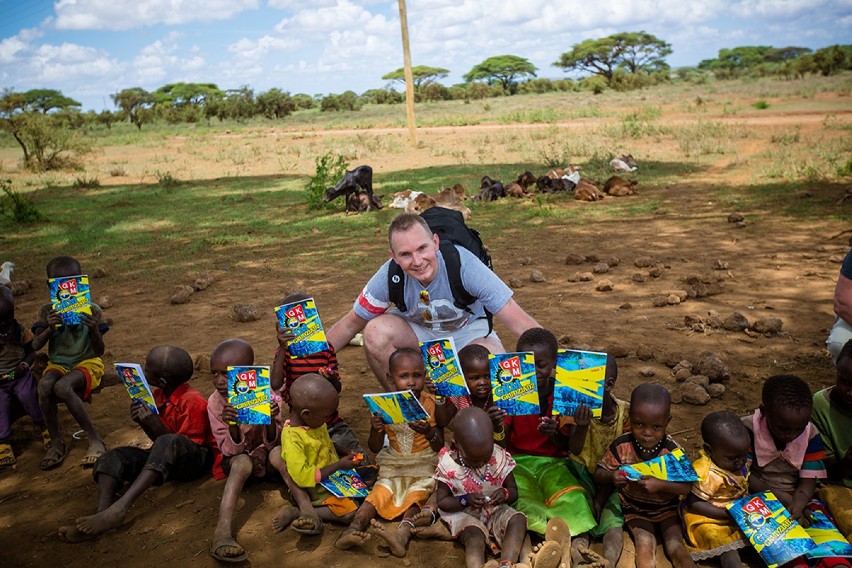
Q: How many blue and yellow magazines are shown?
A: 12